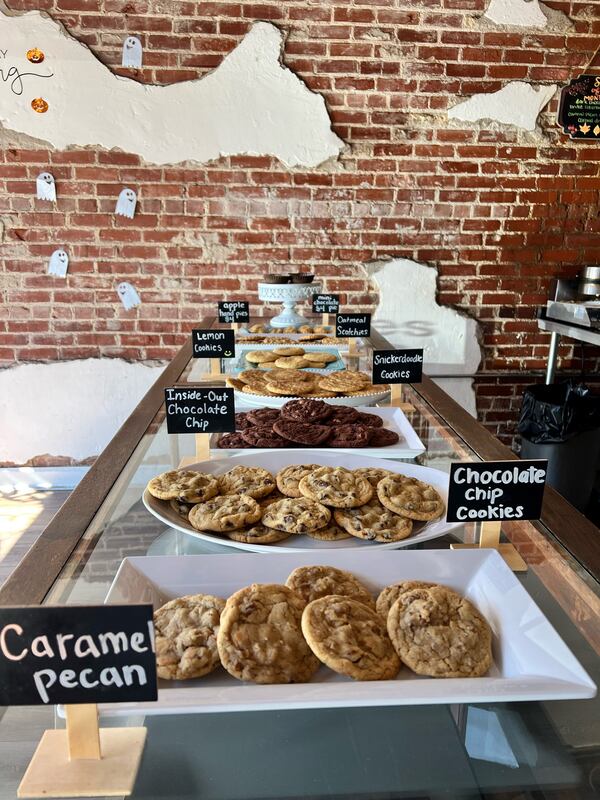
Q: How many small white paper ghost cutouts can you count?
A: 5